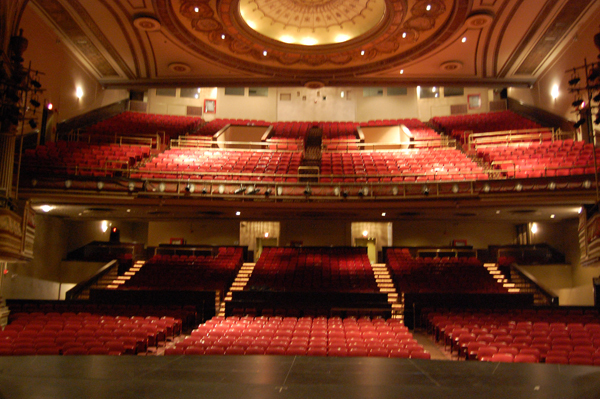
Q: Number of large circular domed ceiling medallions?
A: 1